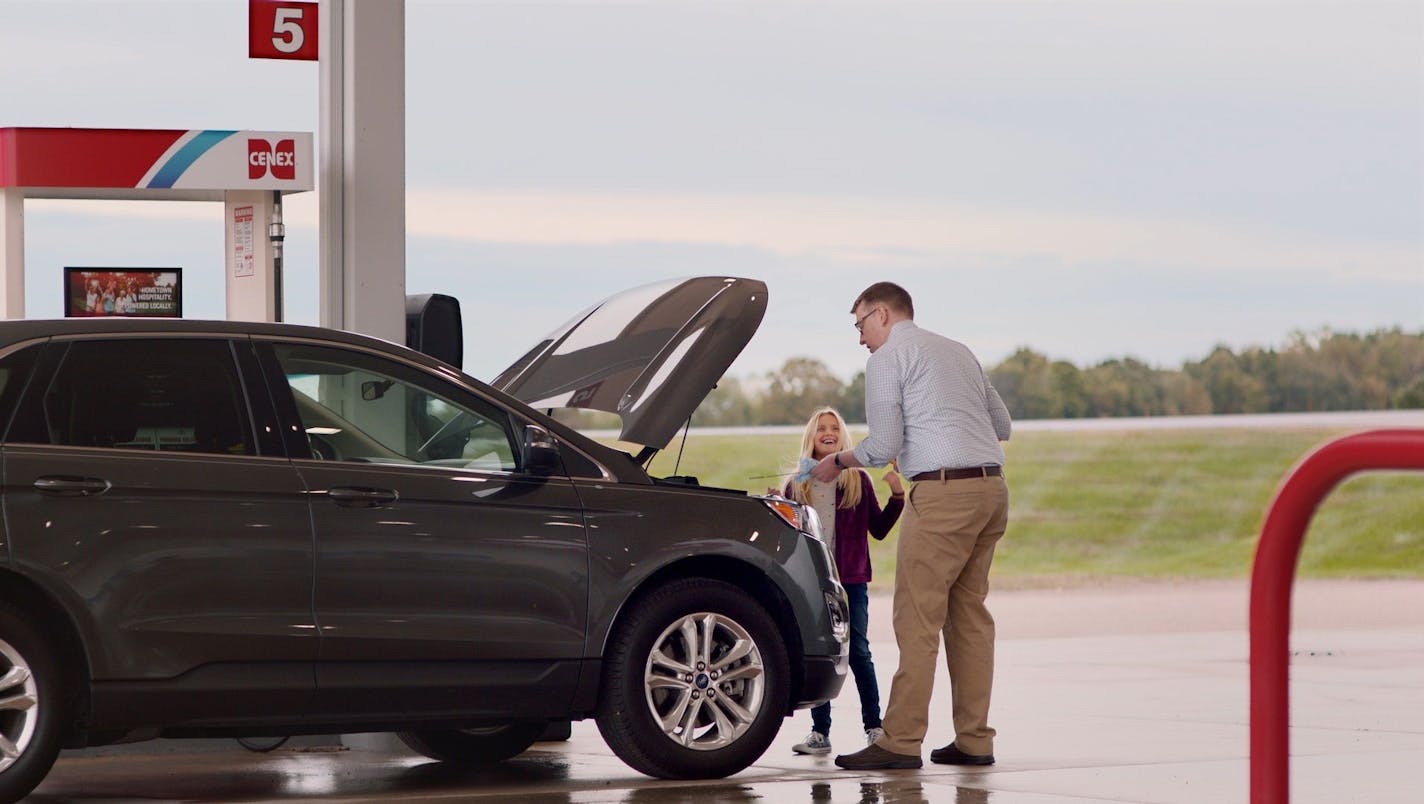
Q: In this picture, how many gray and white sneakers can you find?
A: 2